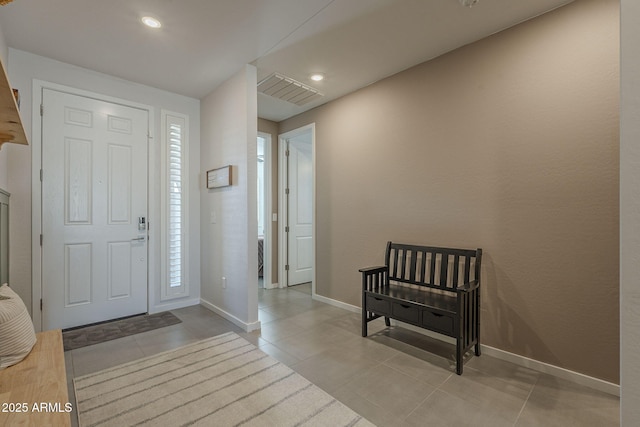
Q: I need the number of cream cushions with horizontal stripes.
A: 1